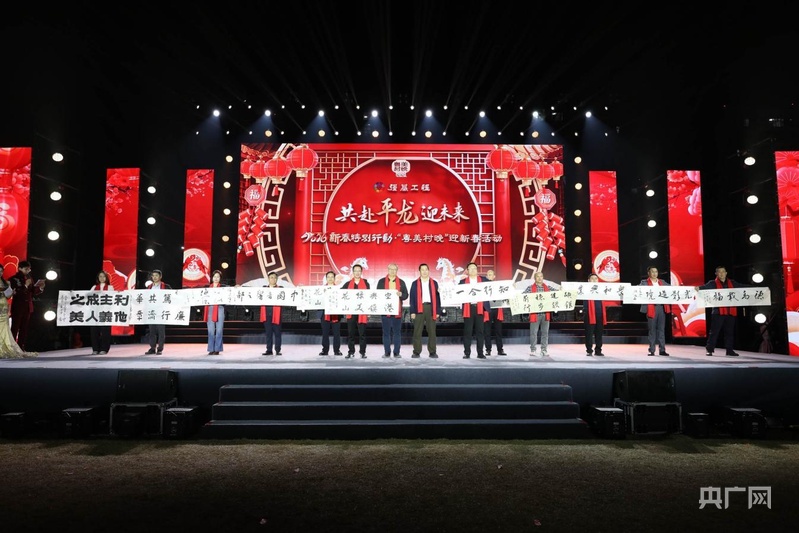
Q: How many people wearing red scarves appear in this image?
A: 14